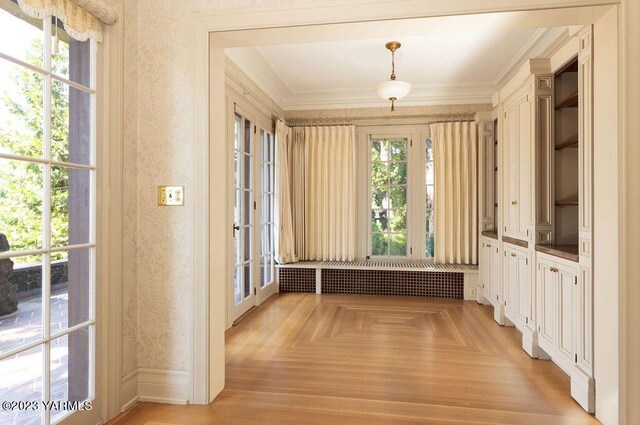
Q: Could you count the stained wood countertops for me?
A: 3